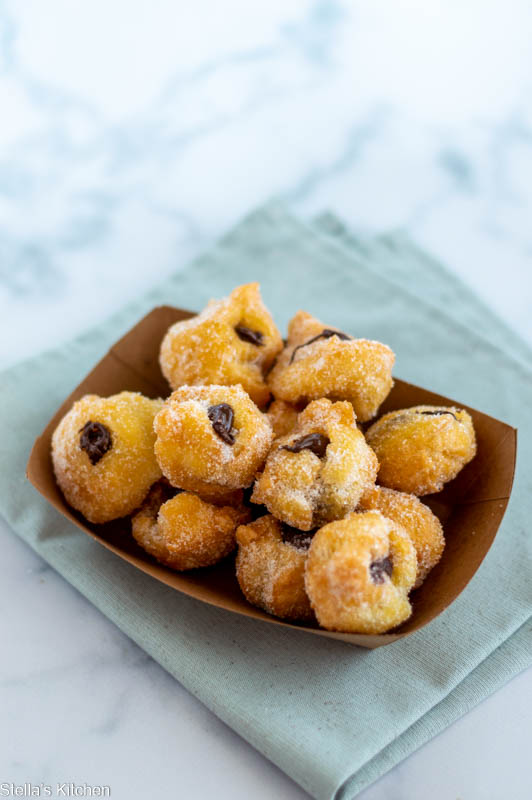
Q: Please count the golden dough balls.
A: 11